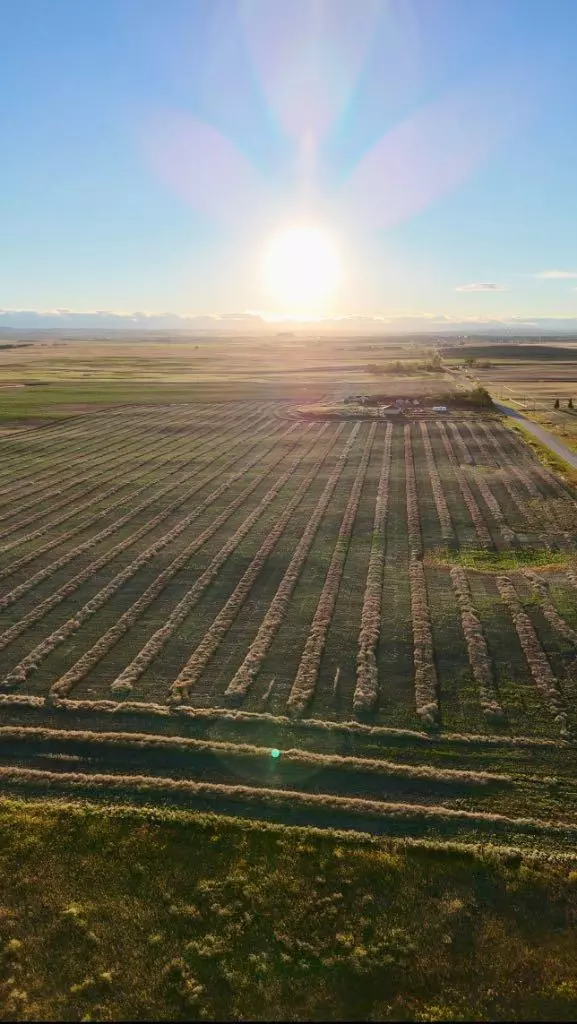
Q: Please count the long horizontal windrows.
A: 3